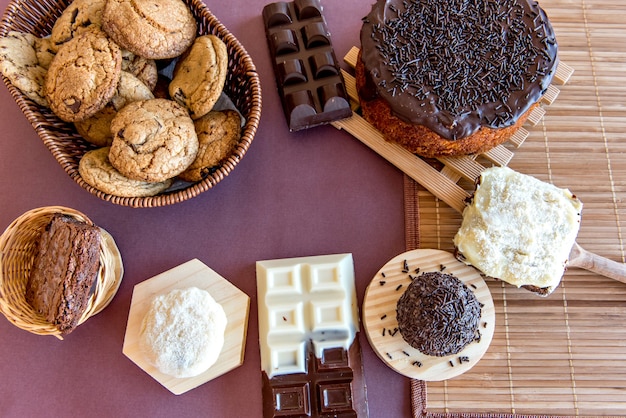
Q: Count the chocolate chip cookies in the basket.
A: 11